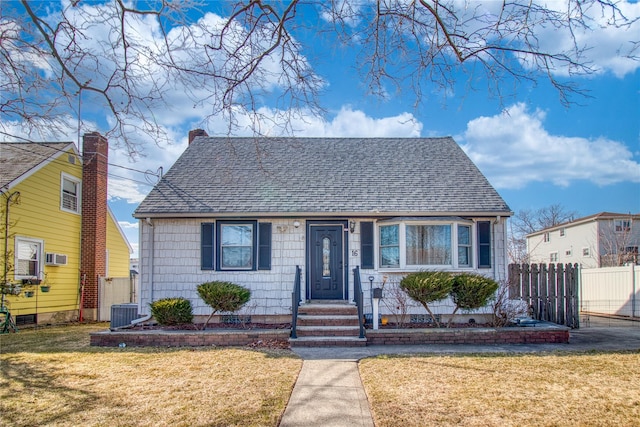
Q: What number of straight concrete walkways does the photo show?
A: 1